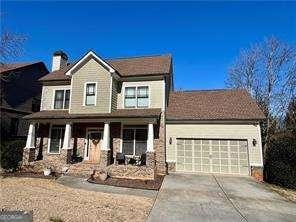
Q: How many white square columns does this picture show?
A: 4